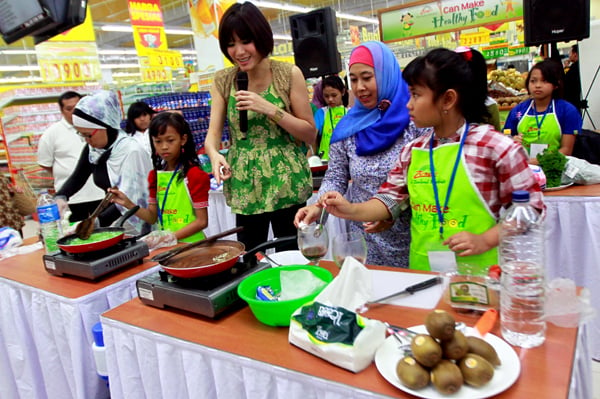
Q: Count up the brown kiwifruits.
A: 7